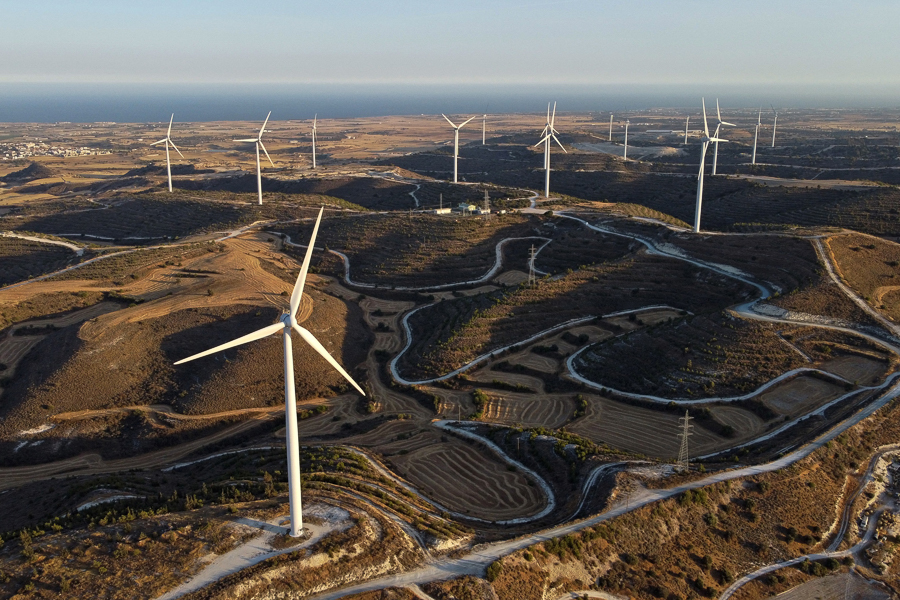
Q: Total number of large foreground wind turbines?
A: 1